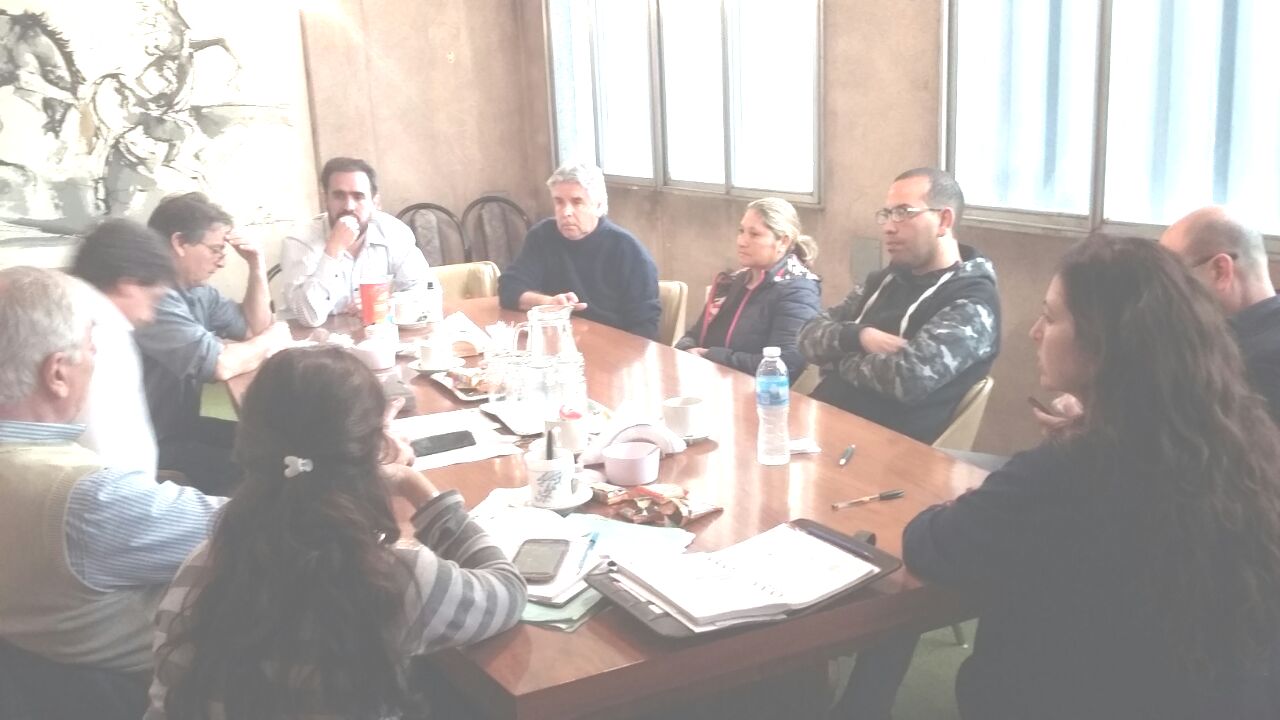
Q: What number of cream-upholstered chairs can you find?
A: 4